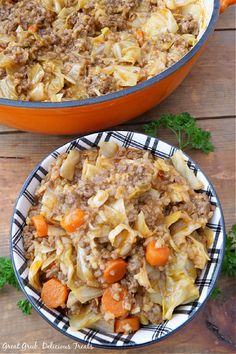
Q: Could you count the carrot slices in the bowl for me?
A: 7